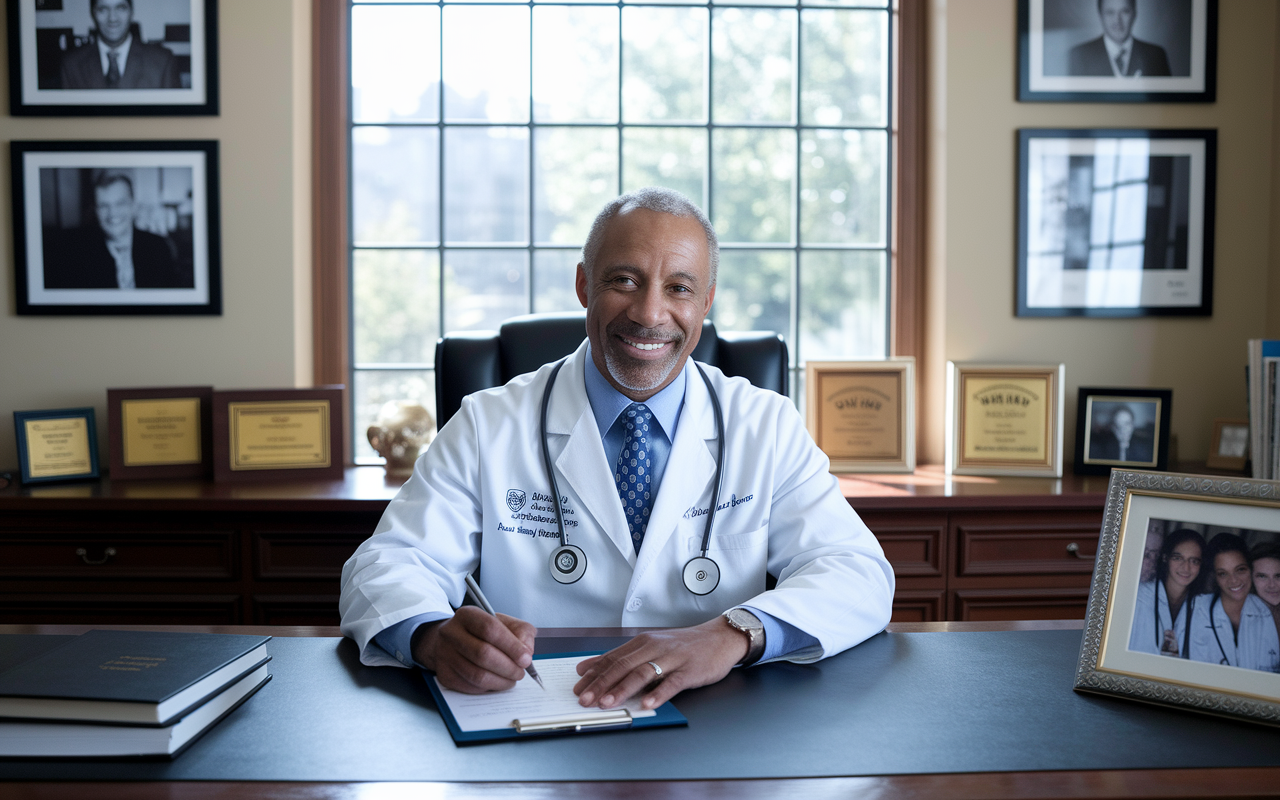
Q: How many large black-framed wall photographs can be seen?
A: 4